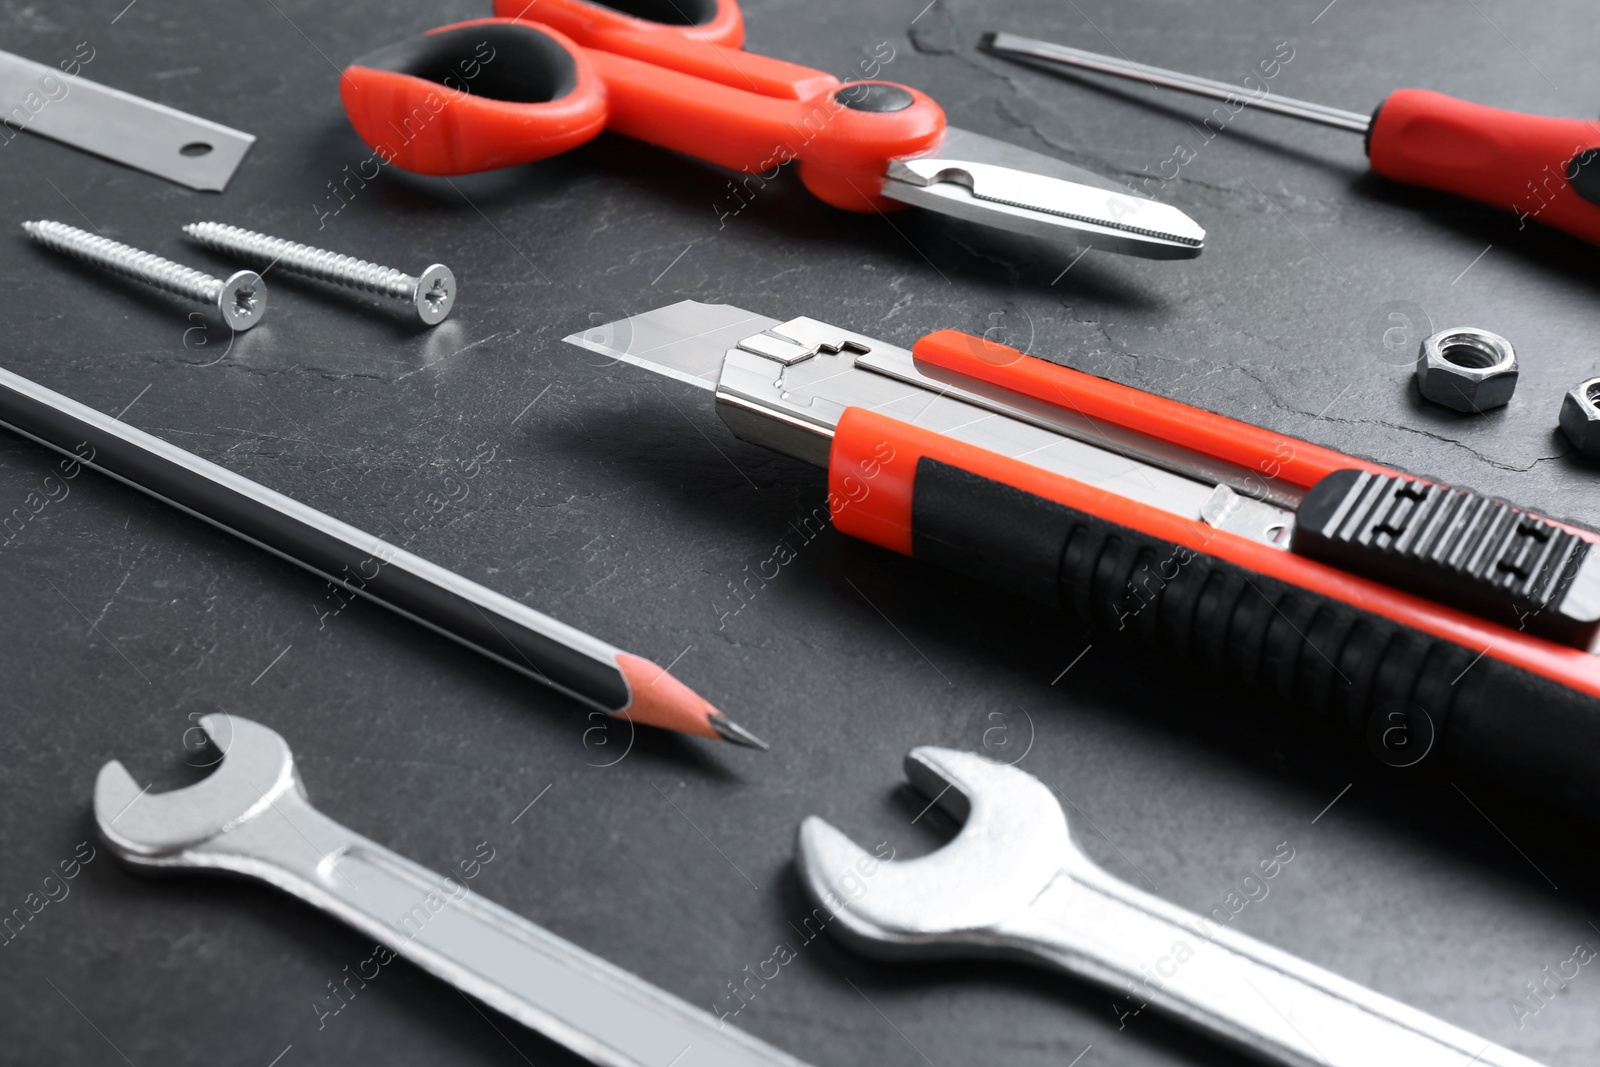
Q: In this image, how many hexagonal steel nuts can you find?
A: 2